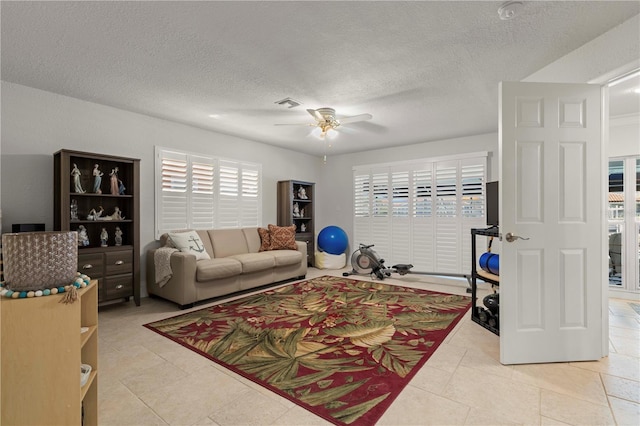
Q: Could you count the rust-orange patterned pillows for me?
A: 2